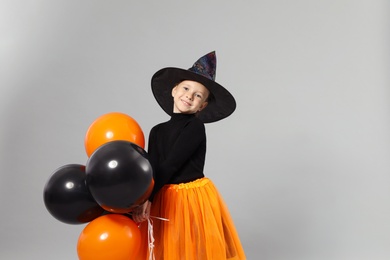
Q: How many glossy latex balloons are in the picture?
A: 4